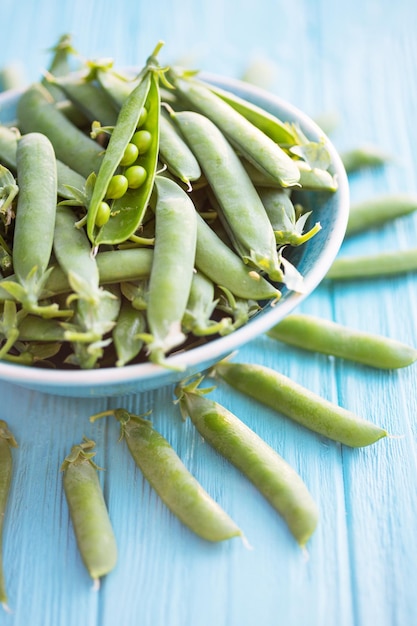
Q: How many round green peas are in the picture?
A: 6